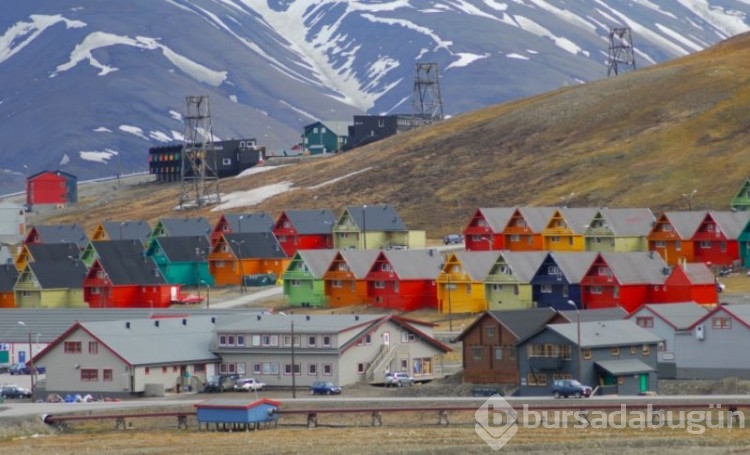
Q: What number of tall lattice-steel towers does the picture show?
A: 3